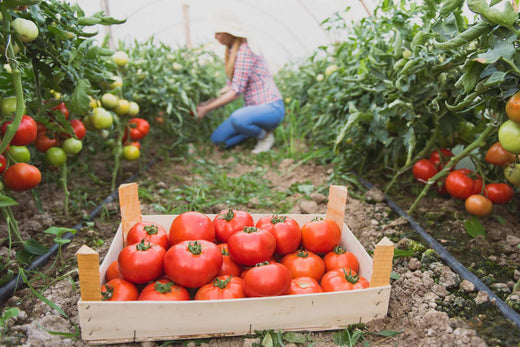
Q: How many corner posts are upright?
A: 4